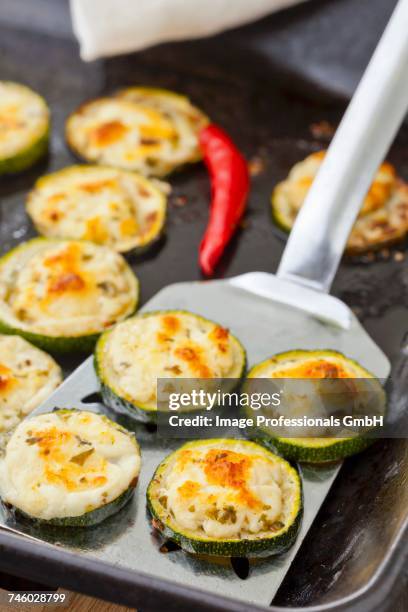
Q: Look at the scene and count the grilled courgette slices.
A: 10